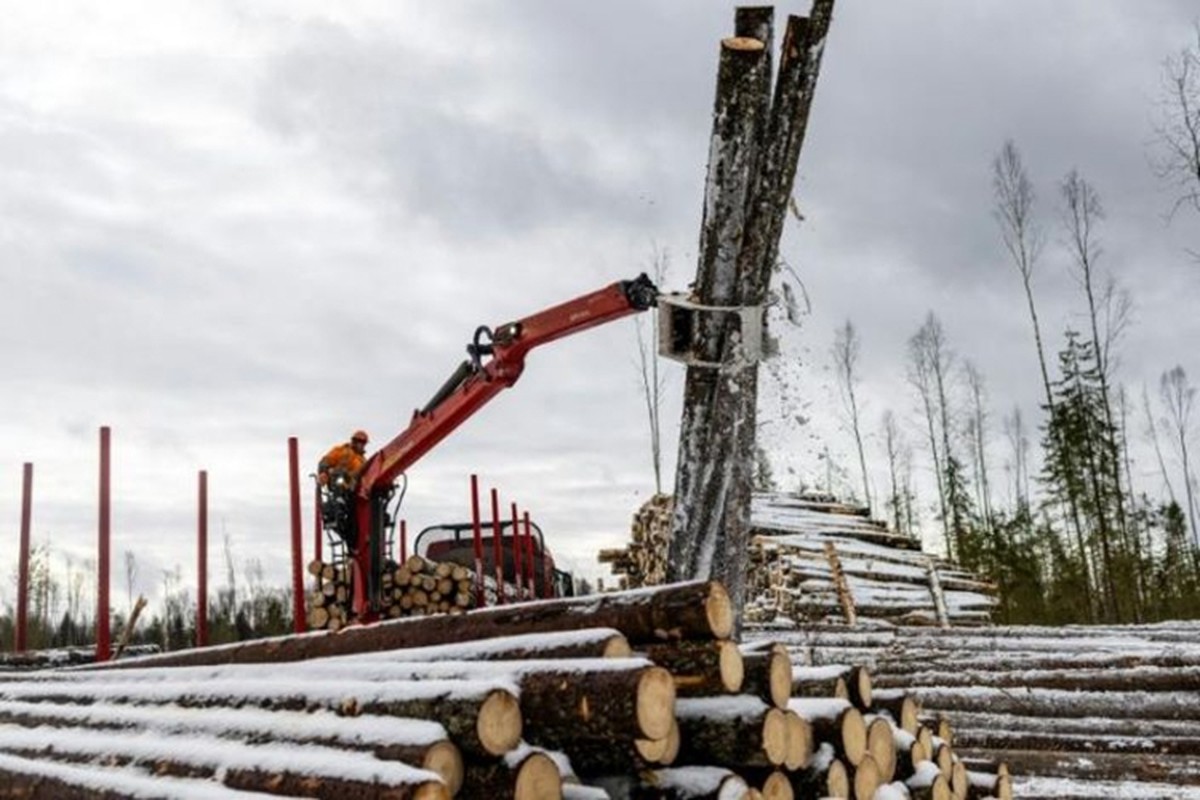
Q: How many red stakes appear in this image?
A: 10